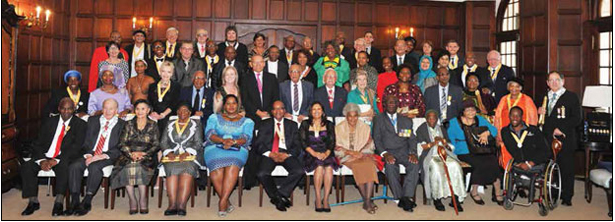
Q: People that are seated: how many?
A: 12